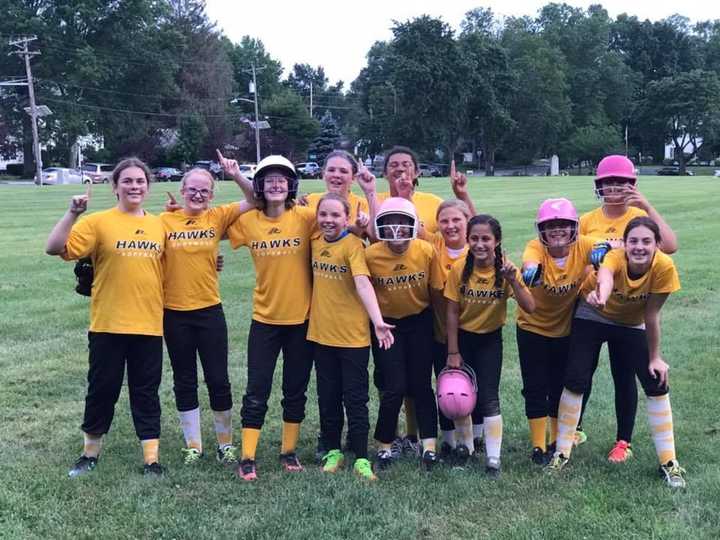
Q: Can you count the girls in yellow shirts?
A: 12